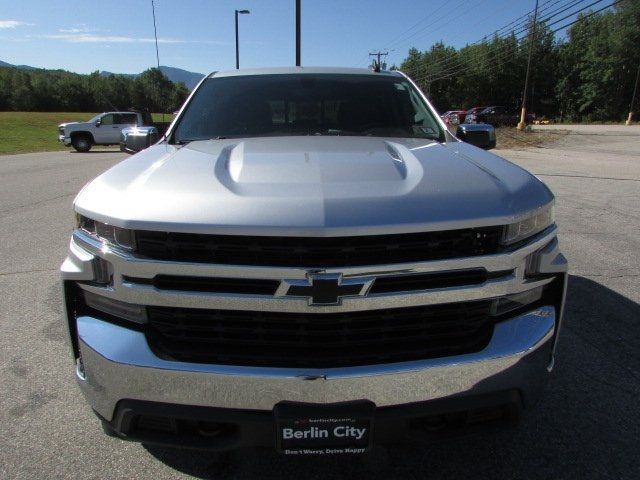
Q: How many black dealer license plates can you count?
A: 1